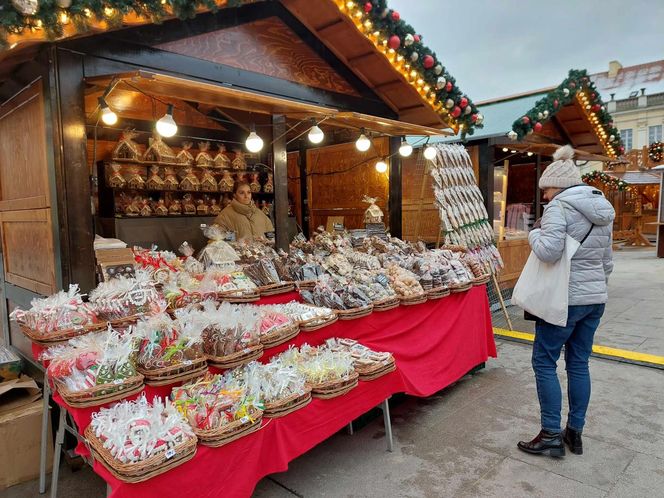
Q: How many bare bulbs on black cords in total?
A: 8